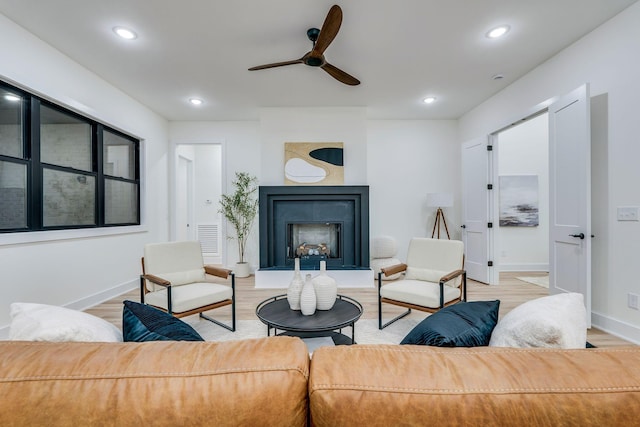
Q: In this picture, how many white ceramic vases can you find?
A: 3